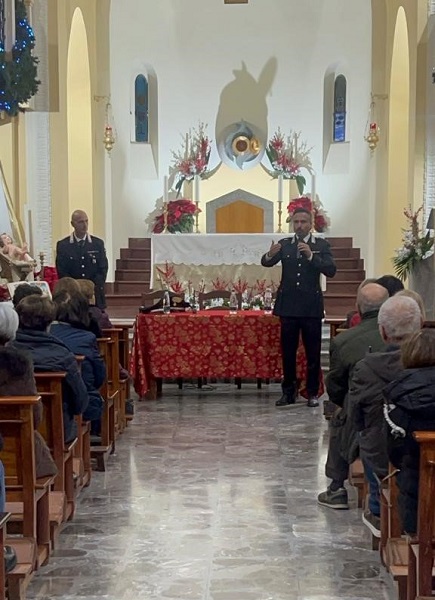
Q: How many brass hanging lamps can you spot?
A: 2